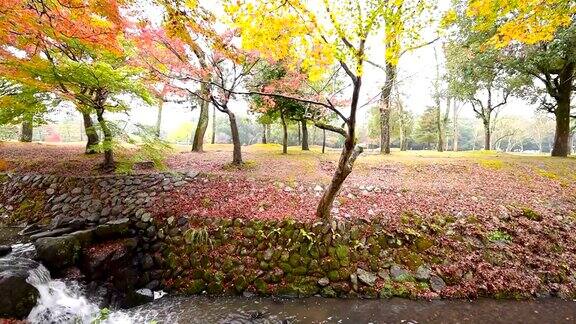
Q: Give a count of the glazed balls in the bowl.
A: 0